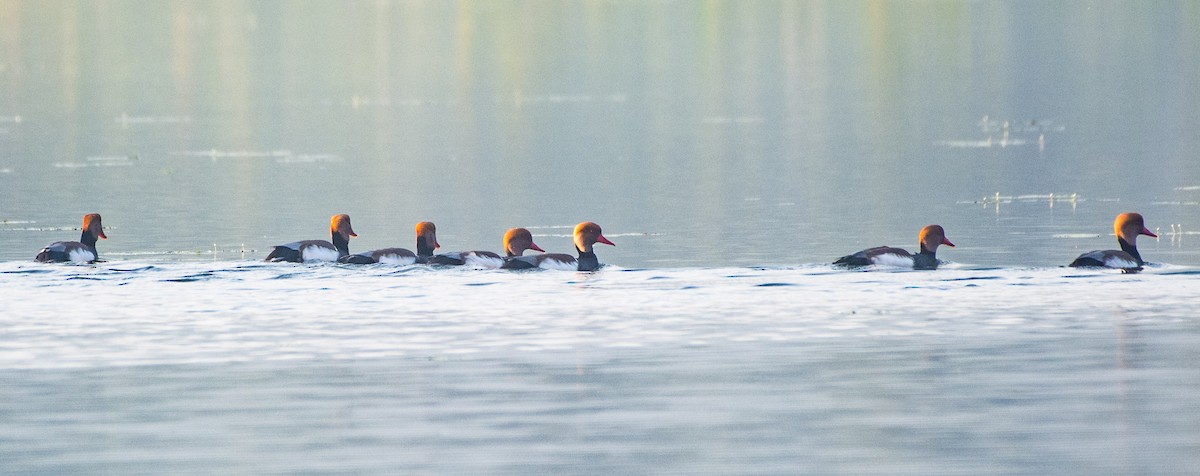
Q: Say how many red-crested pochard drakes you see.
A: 7